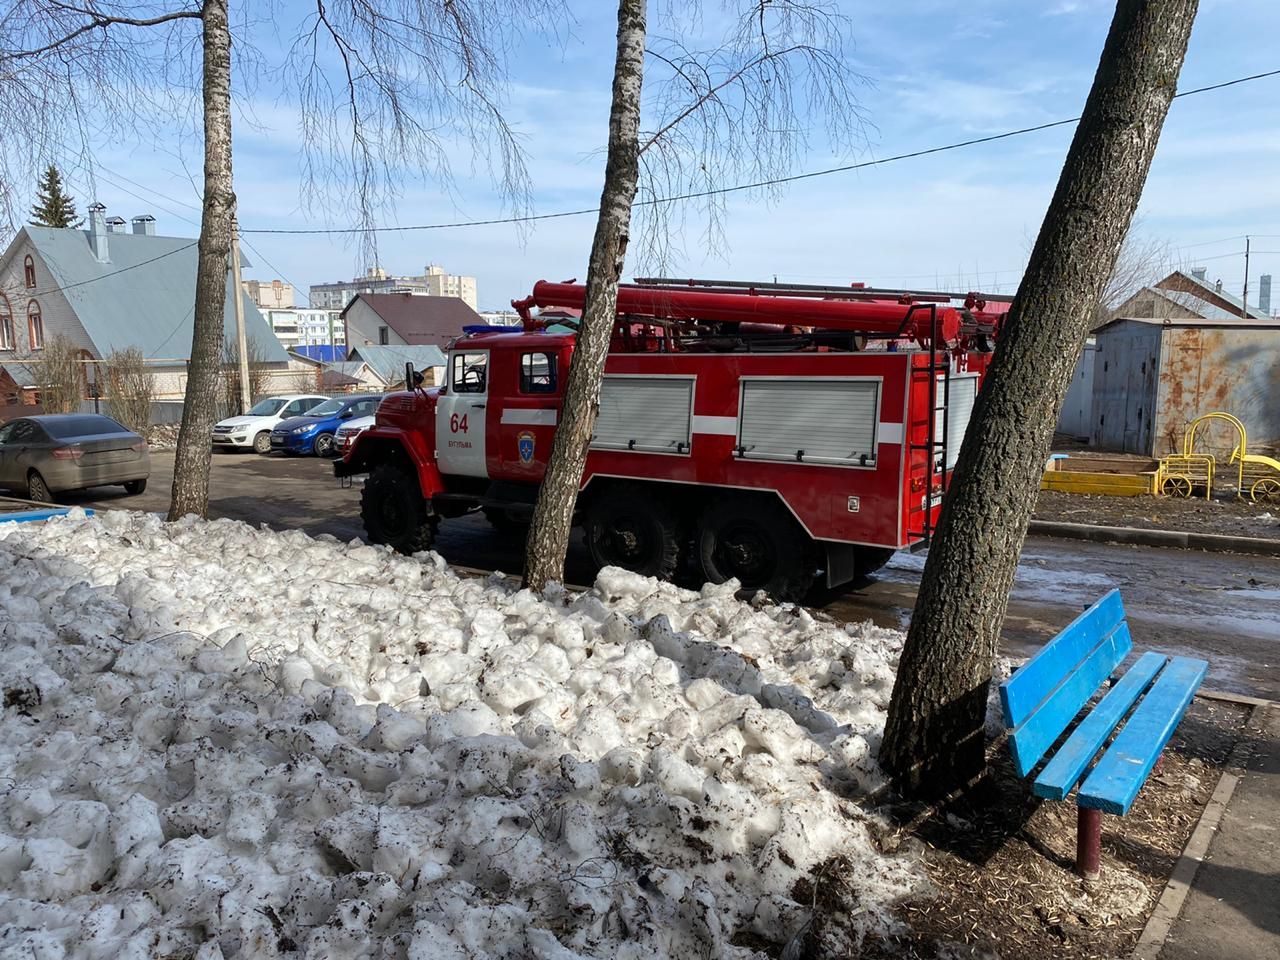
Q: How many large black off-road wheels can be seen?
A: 3